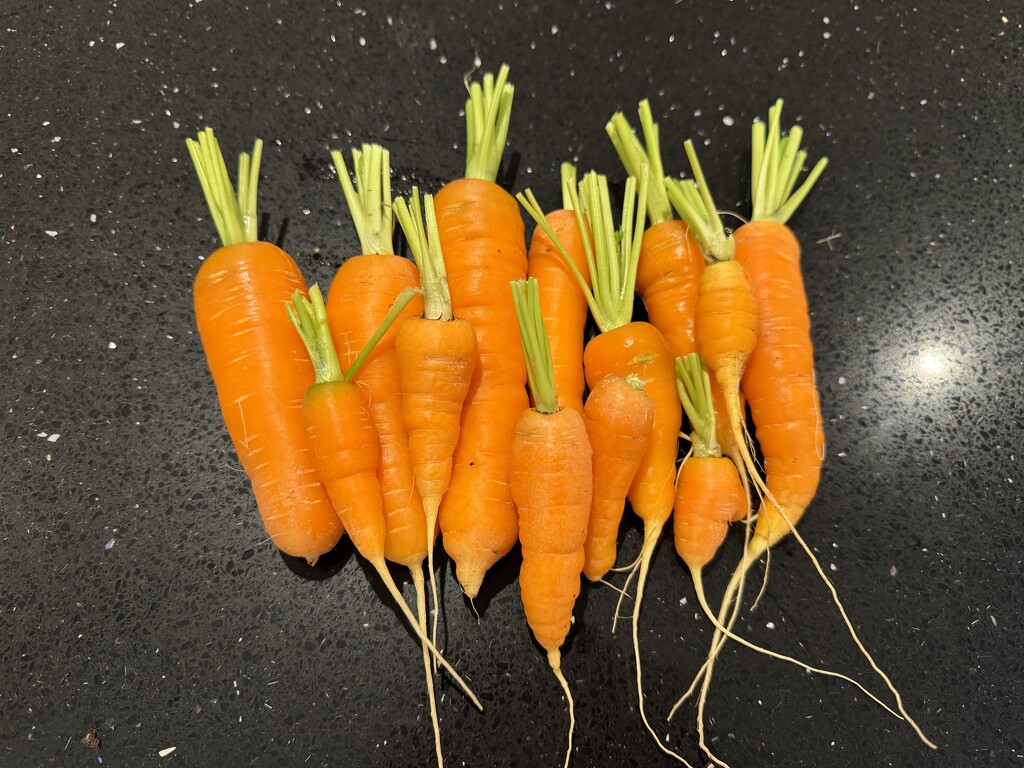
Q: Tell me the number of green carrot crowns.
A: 12